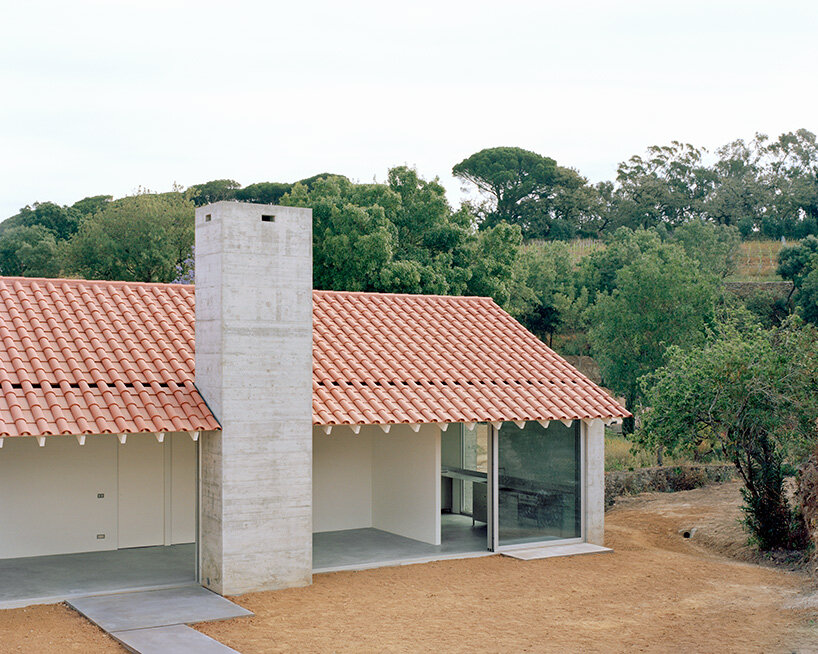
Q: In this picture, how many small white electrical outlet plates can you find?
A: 2